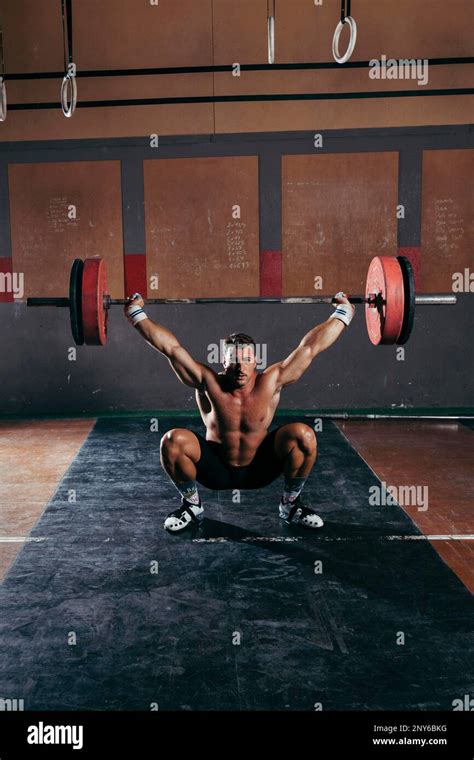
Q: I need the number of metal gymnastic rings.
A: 4